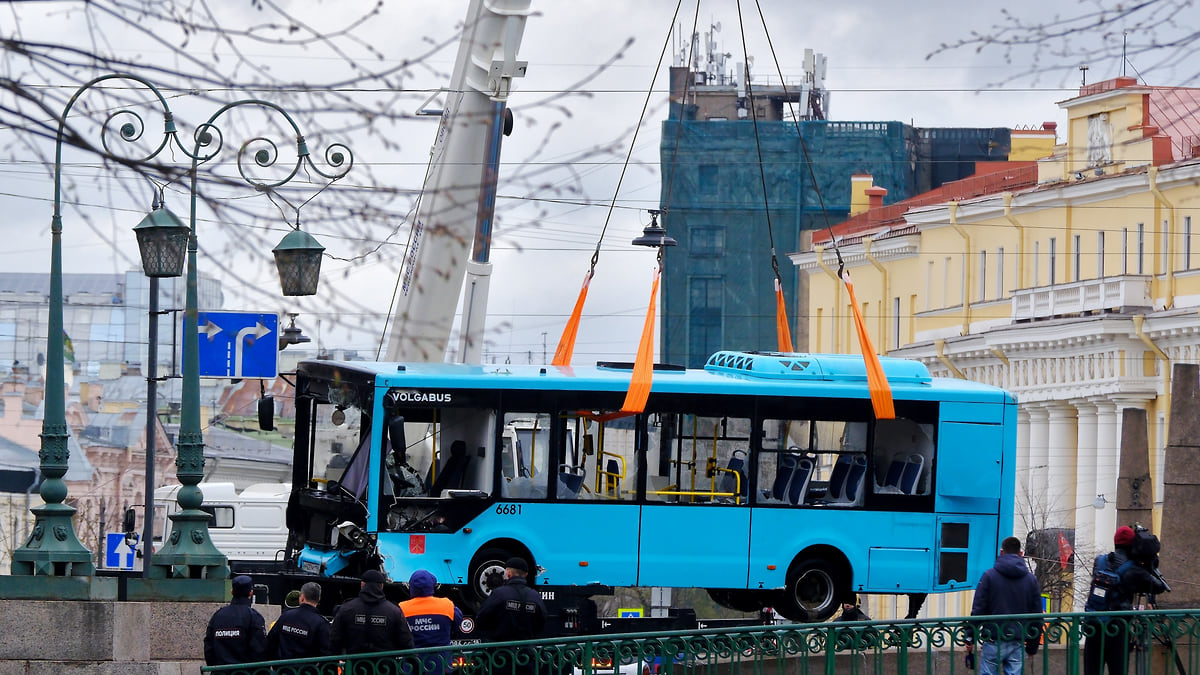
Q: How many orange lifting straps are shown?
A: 4